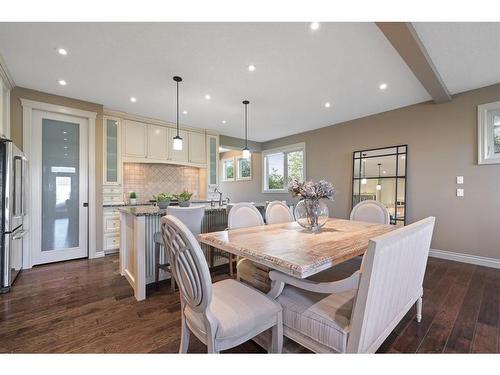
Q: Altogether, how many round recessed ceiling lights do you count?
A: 10